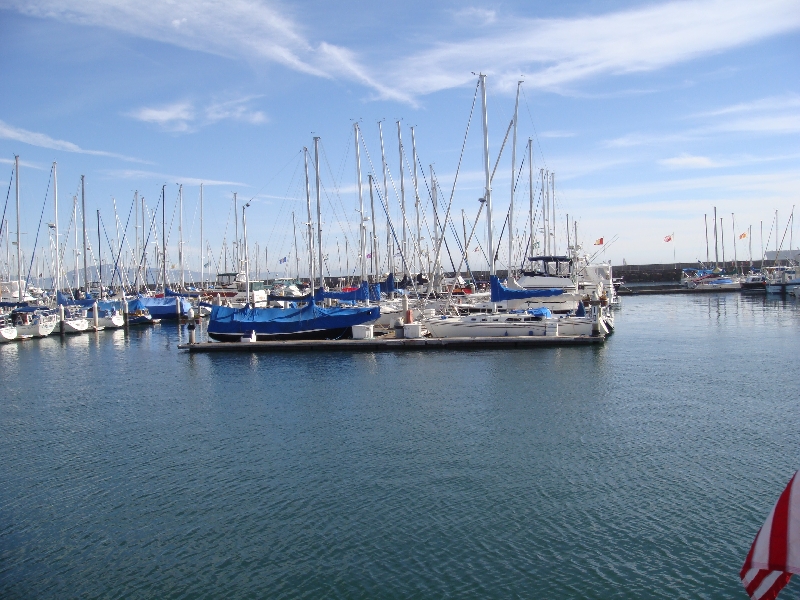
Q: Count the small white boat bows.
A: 4